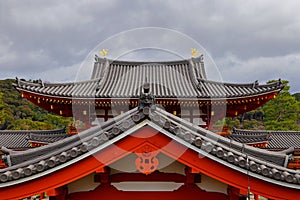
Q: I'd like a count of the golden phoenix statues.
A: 2